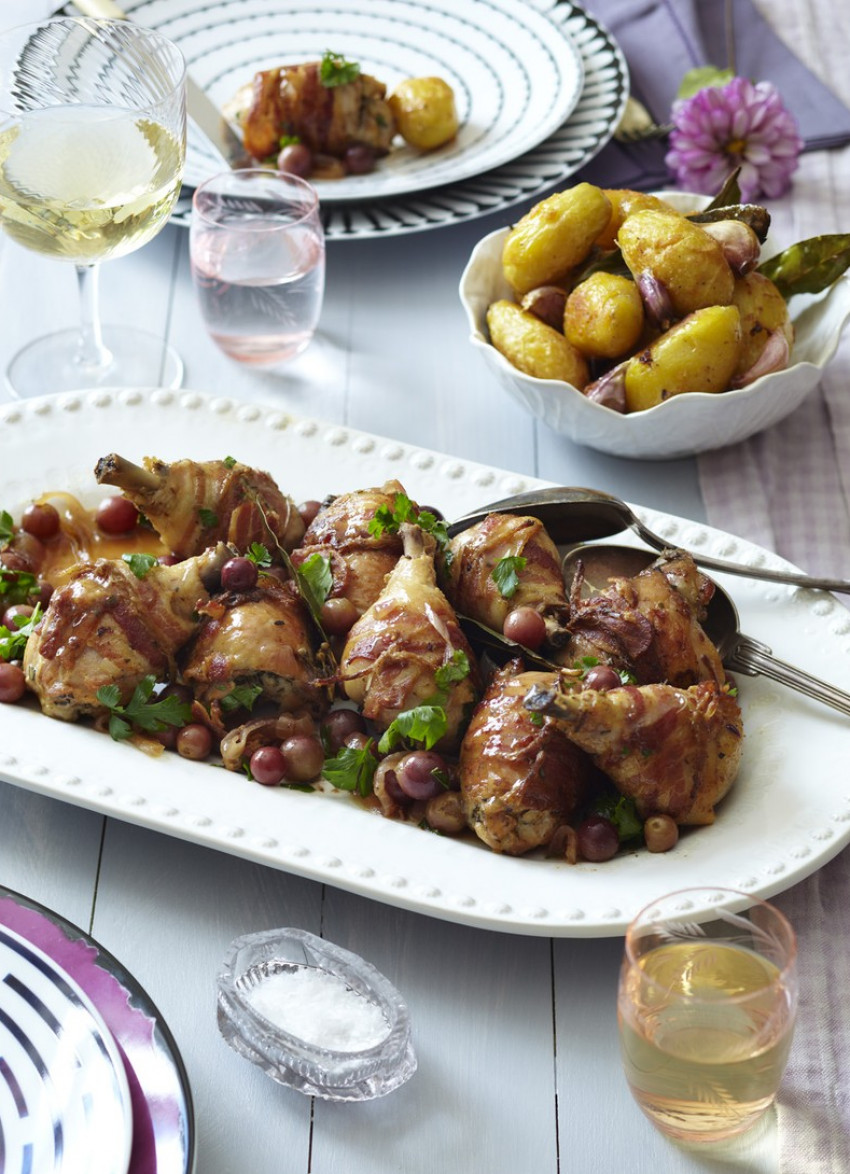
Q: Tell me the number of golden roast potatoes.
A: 8